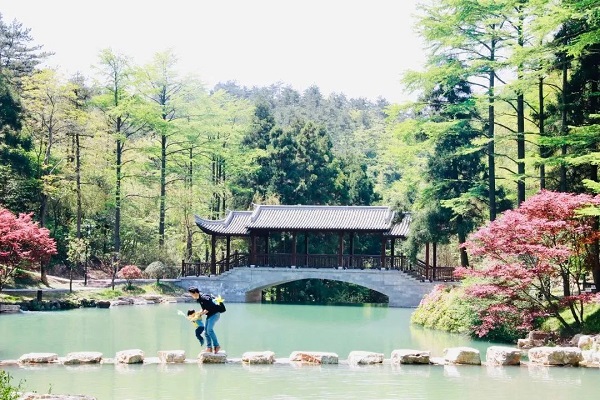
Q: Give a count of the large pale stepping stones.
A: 12